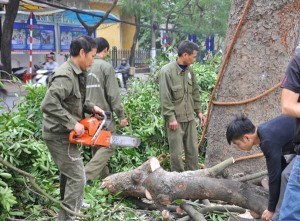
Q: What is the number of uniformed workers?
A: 3